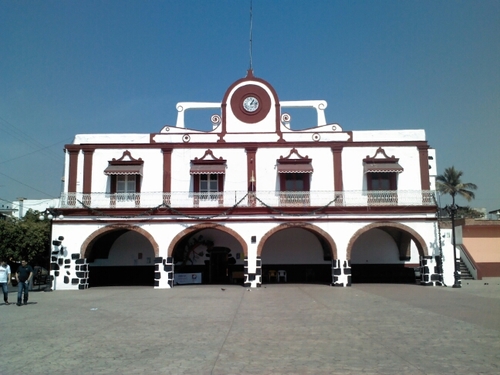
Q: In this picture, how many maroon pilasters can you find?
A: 6